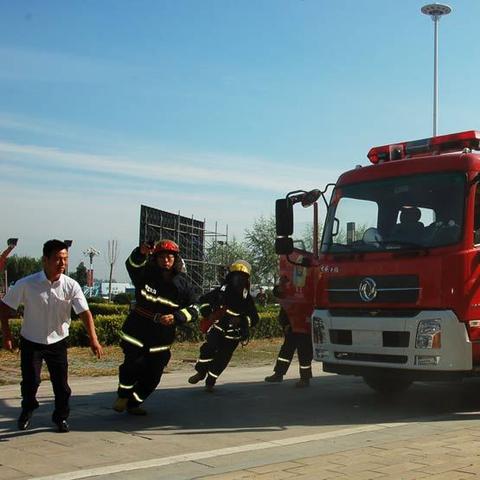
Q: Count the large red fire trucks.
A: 1